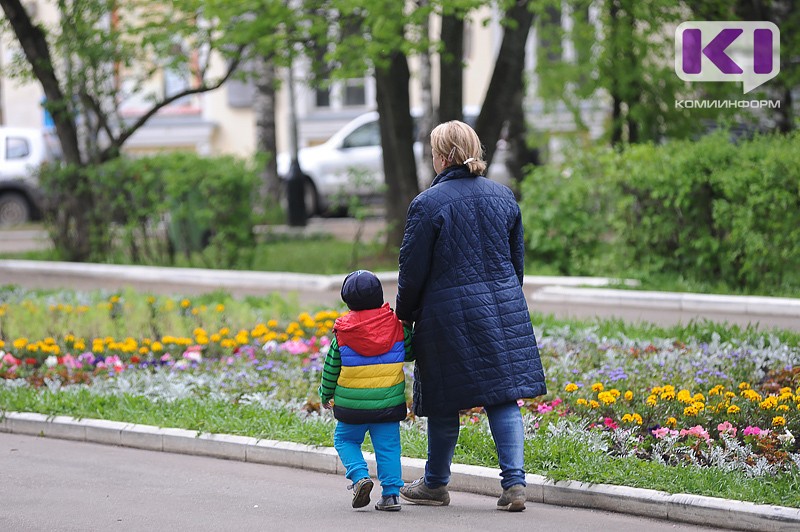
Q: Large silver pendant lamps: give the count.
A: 0